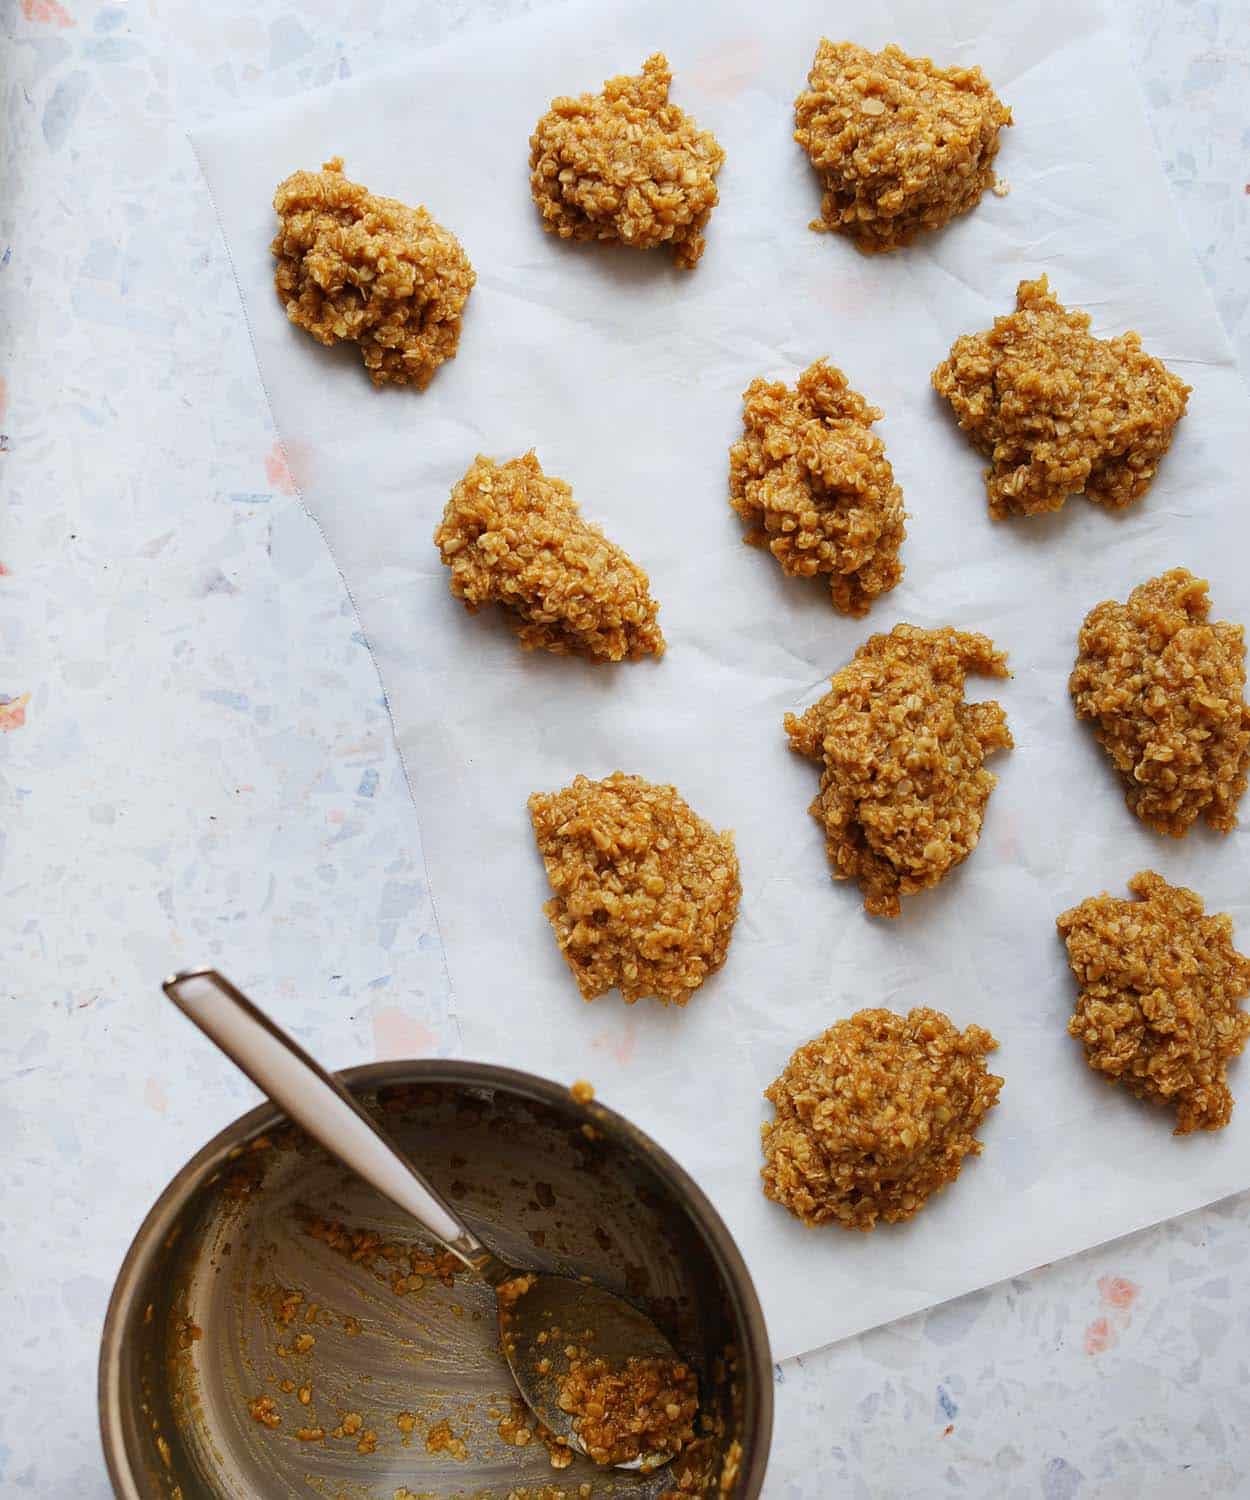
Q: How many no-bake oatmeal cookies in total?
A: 11